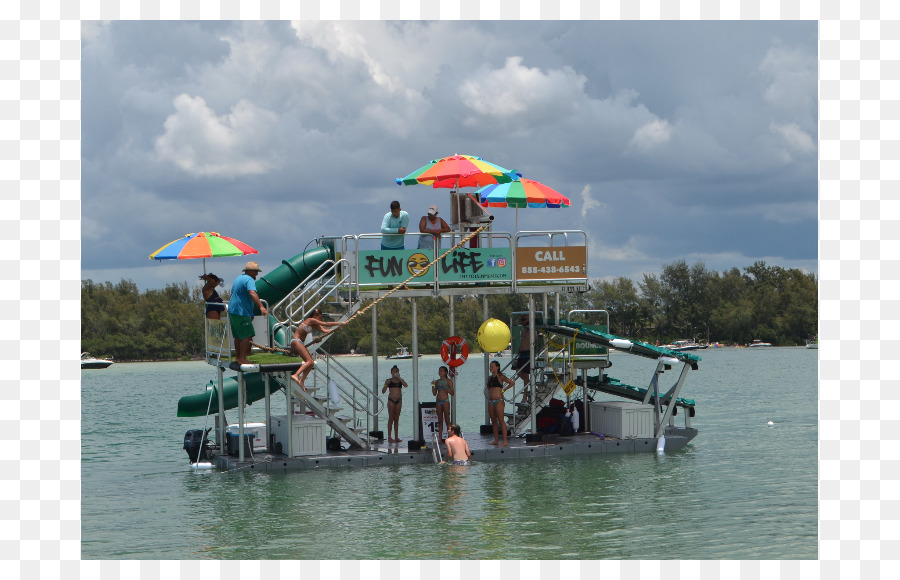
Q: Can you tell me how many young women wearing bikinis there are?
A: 4